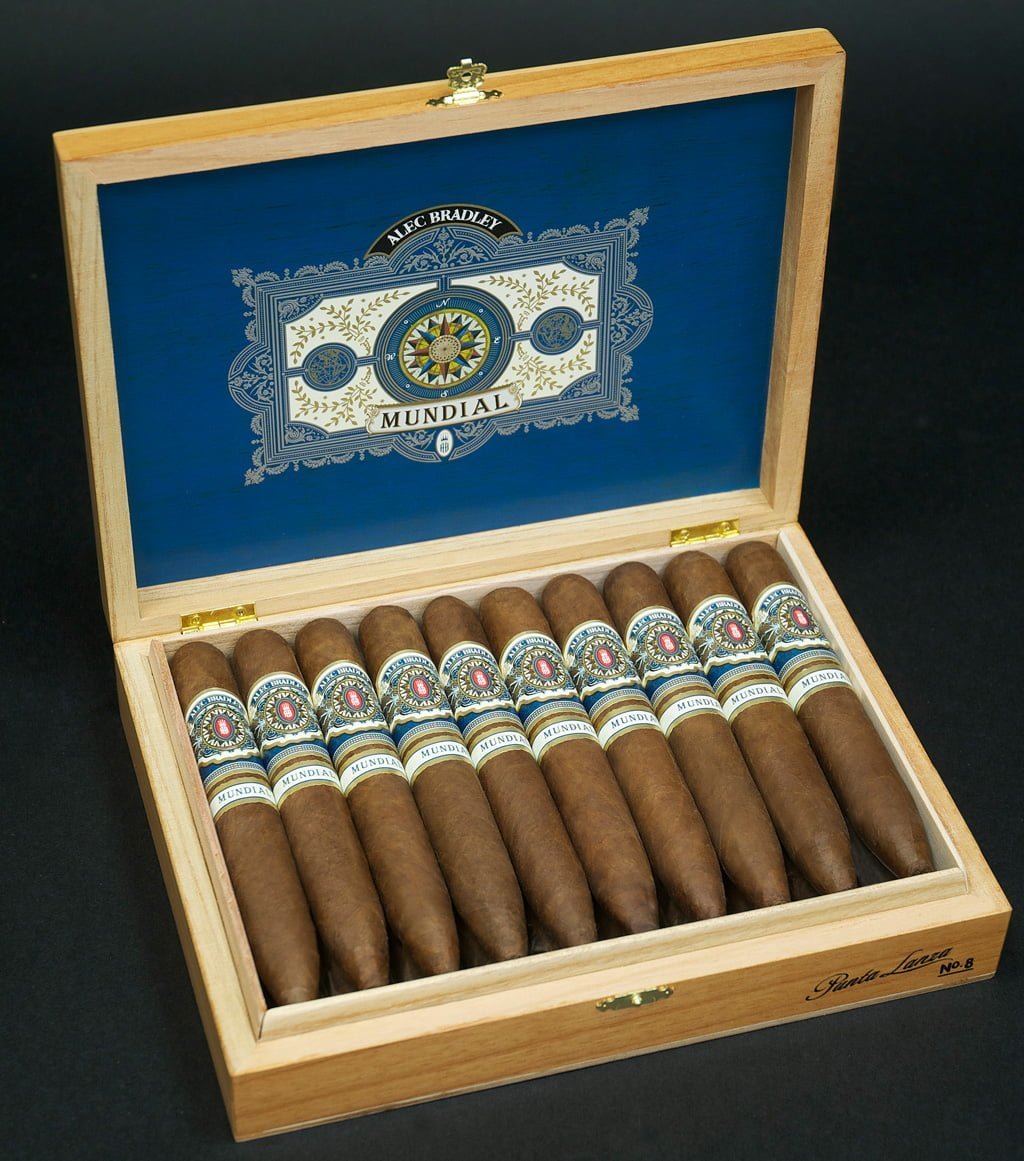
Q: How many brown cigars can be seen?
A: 10